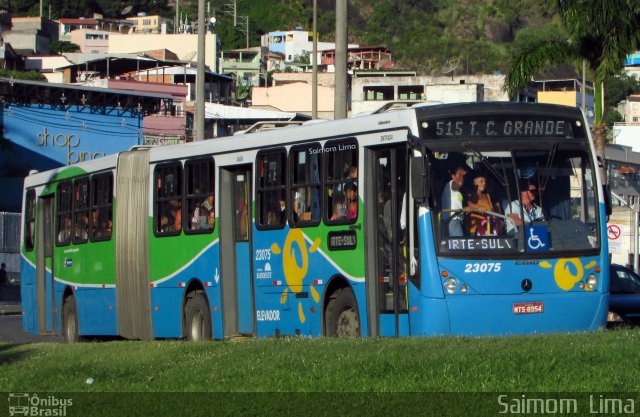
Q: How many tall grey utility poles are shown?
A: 3